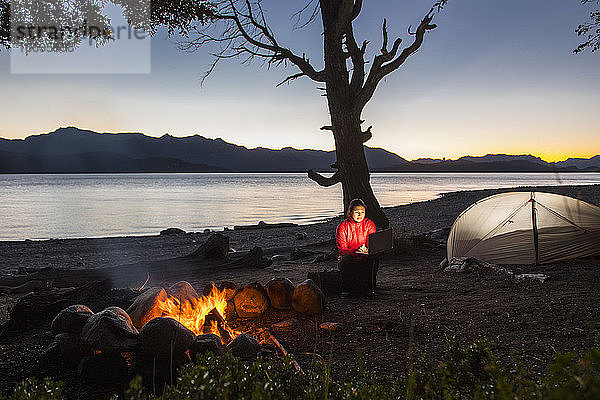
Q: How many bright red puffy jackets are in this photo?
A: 1